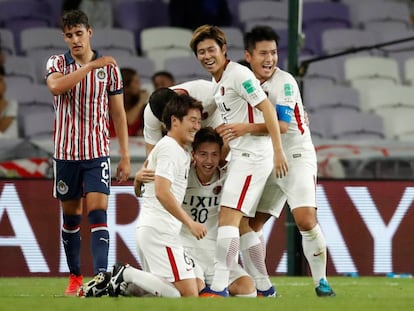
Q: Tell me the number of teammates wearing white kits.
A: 5